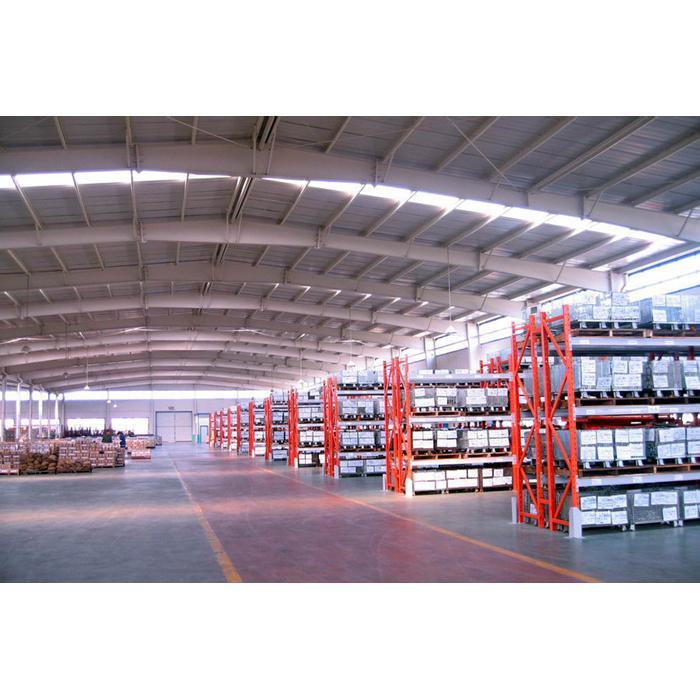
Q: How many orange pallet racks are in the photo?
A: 11